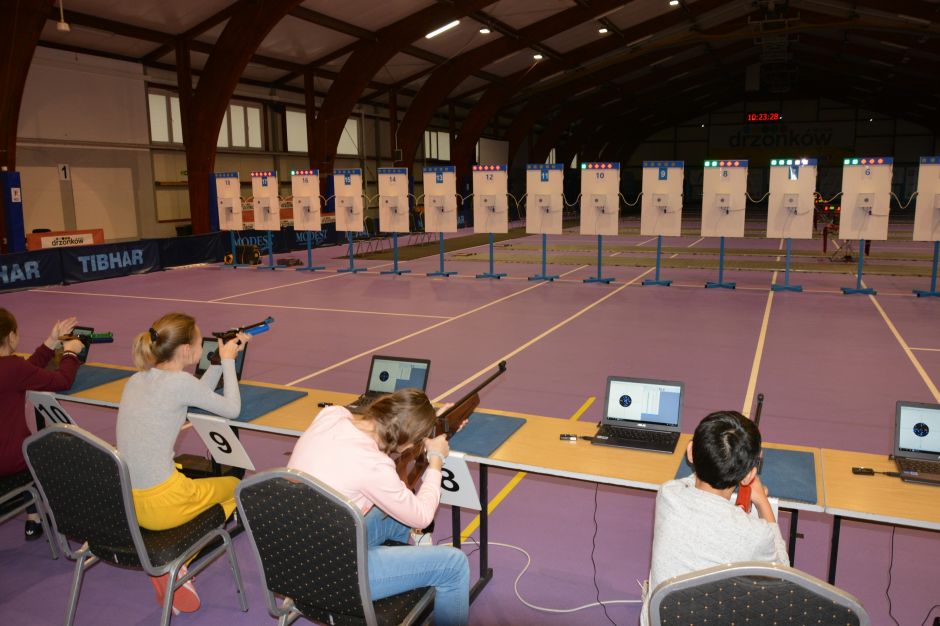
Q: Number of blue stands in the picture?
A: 14